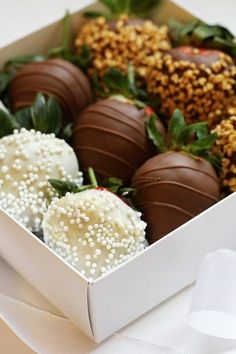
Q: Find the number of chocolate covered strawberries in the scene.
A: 8